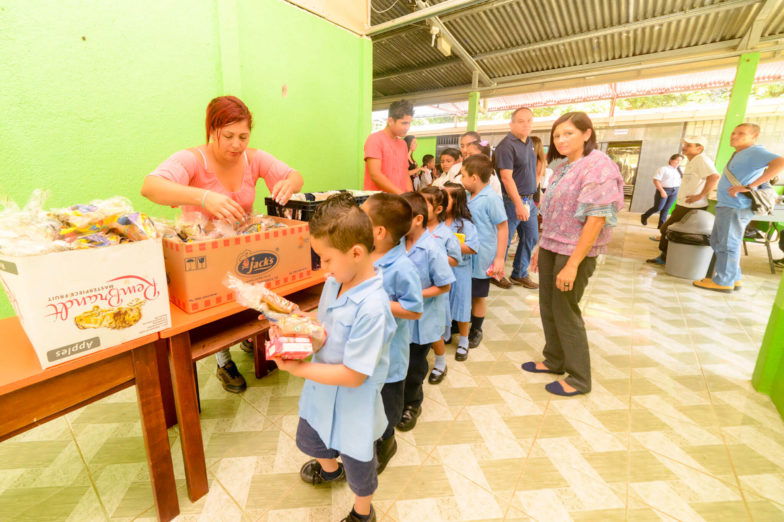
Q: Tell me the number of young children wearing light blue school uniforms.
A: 6